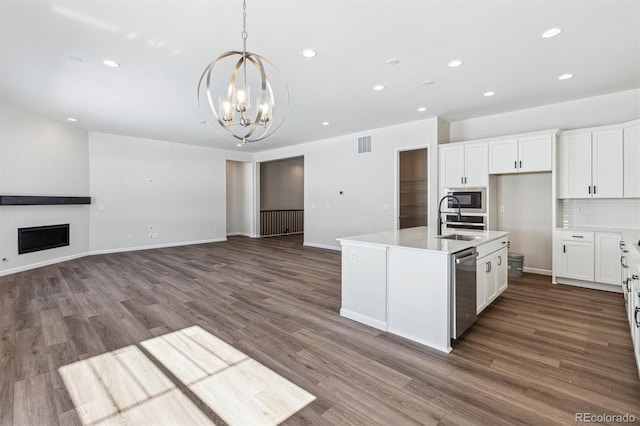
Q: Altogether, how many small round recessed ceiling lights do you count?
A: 11